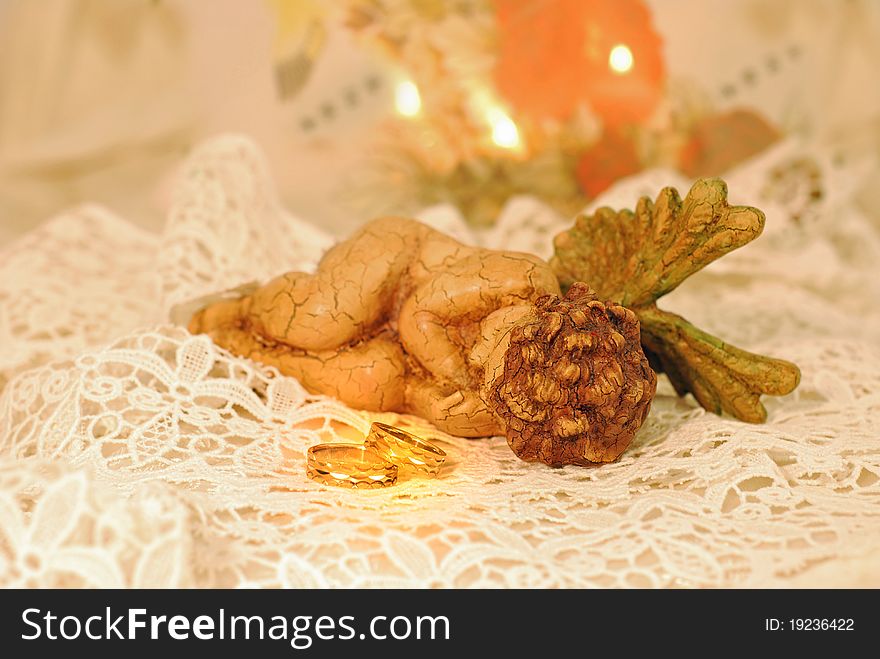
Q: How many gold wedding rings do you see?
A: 2